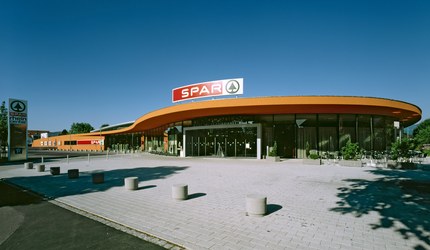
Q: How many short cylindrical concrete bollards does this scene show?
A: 8